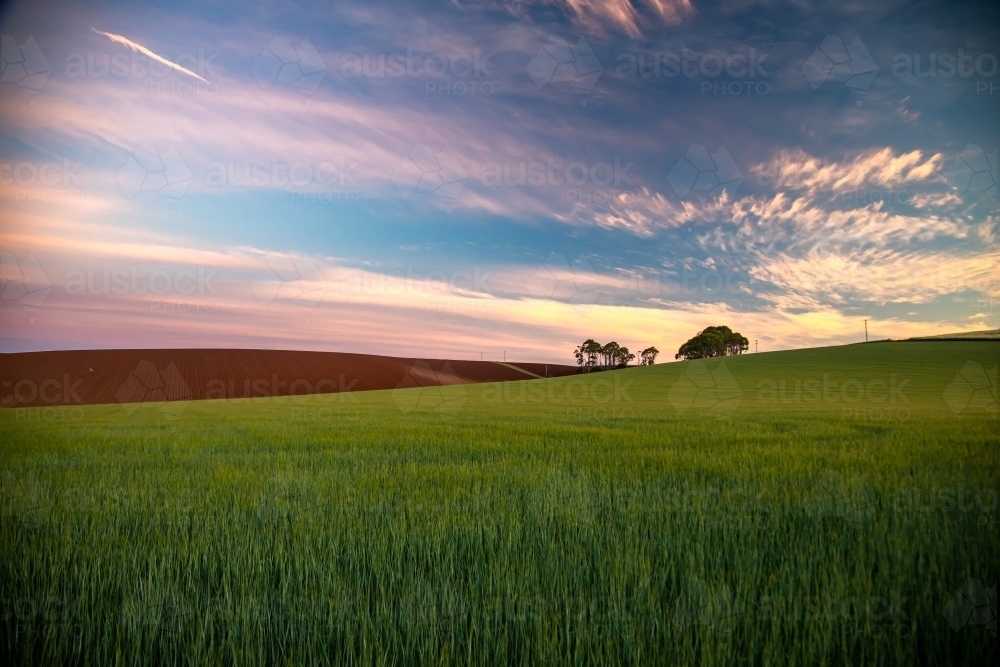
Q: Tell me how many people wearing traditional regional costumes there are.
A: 0